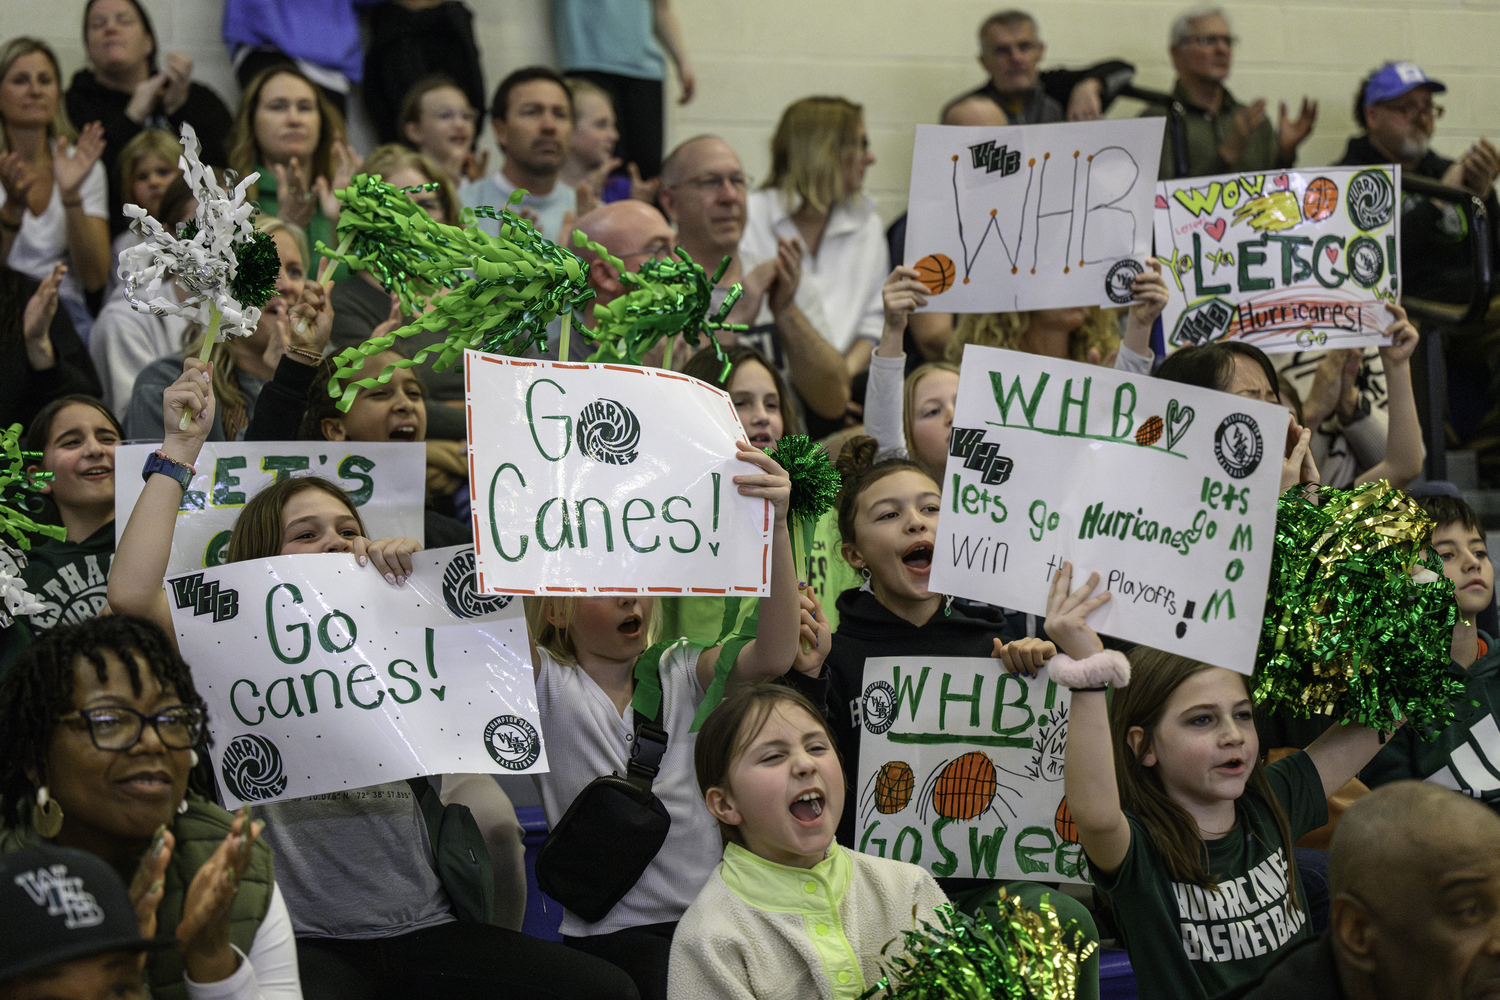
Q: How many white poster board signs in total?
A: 7